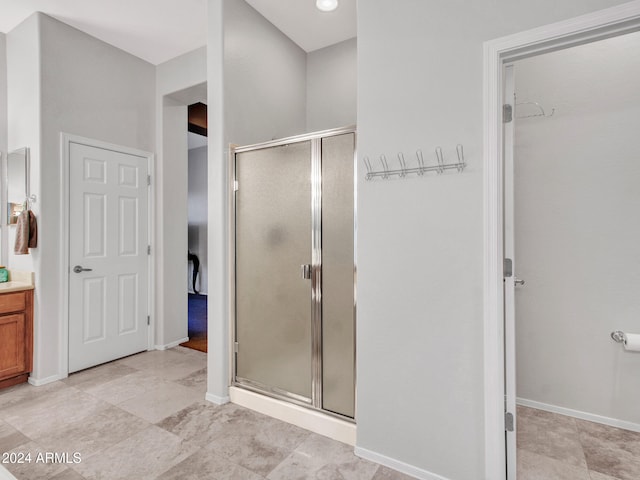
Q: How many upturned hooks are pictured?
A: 6